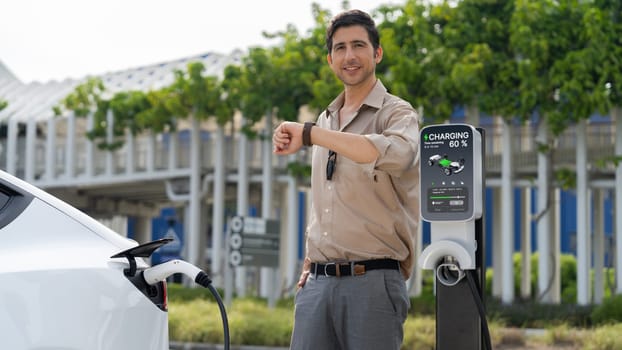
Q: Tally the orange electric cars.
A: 0